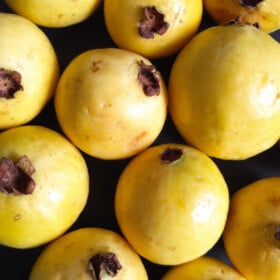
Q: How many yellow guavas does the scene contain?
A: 11